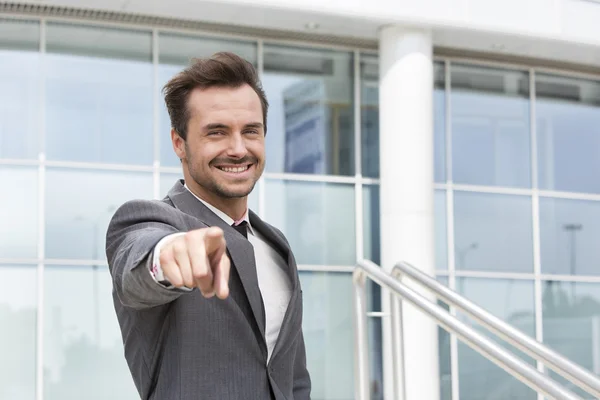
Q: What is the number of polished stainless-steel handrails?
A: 2